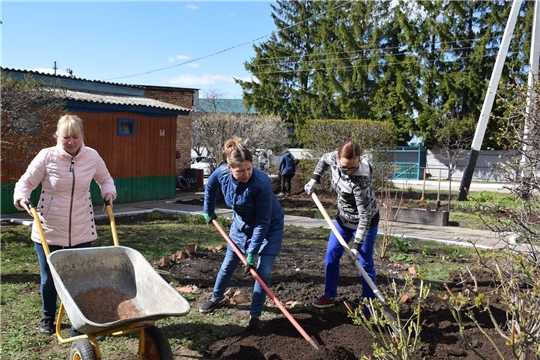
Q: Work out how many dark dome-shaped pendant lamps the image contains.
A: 0